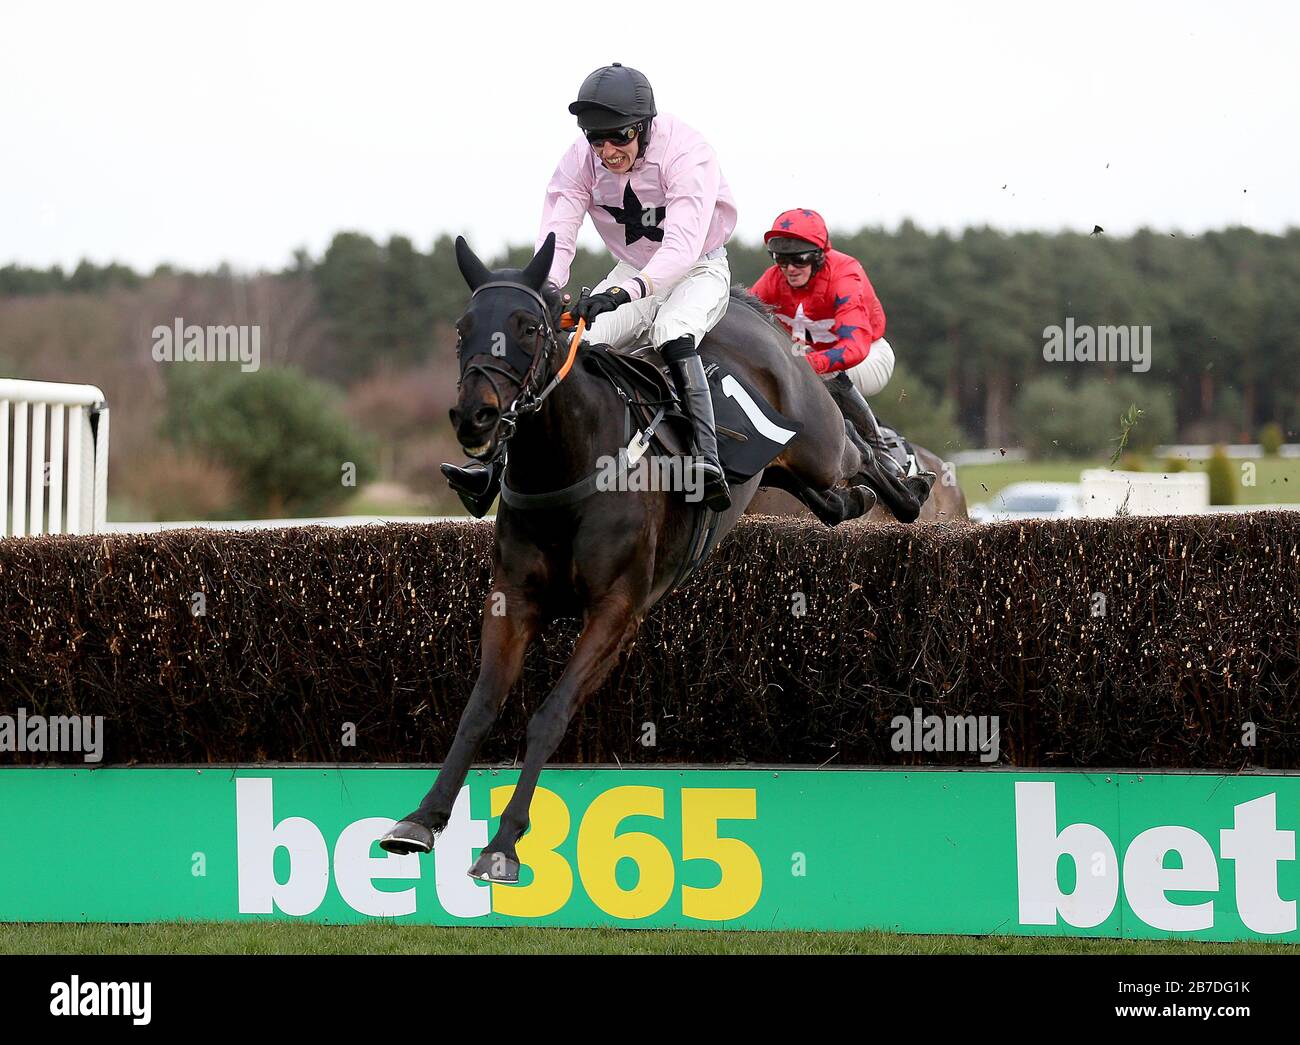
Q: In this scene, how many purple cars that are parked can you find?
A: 0